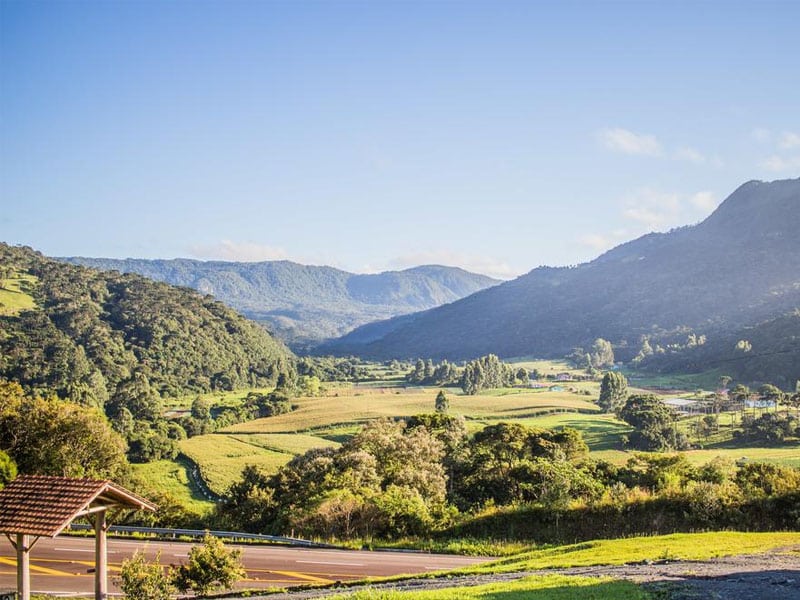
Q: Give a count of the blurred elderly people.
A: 0